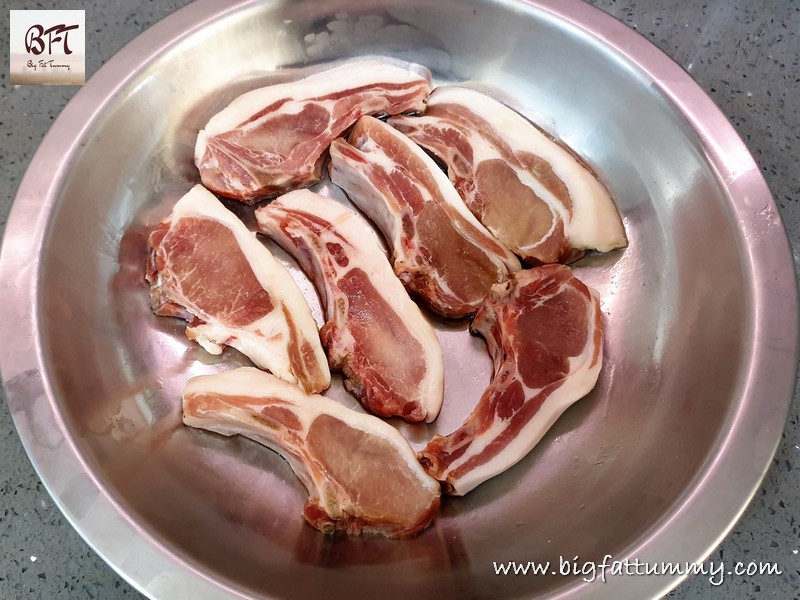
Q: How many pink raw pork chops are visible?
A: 7